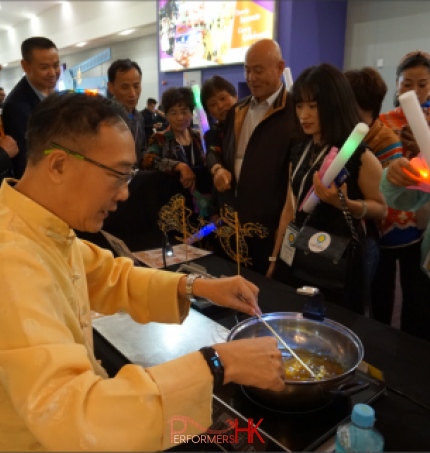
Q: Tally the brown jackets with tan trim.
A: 1